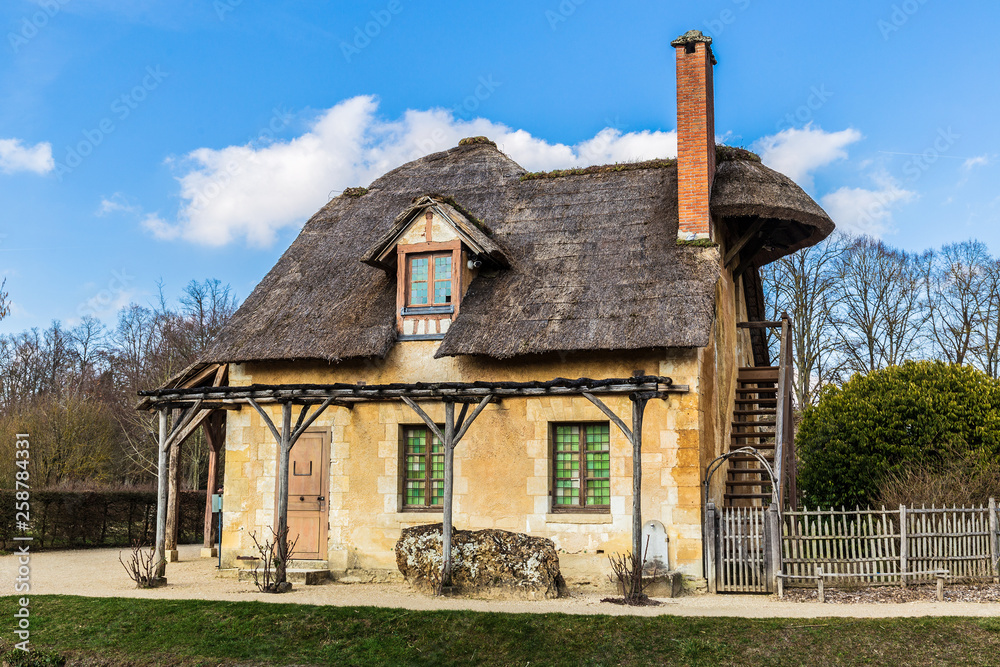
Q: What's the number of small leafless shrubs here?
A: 3